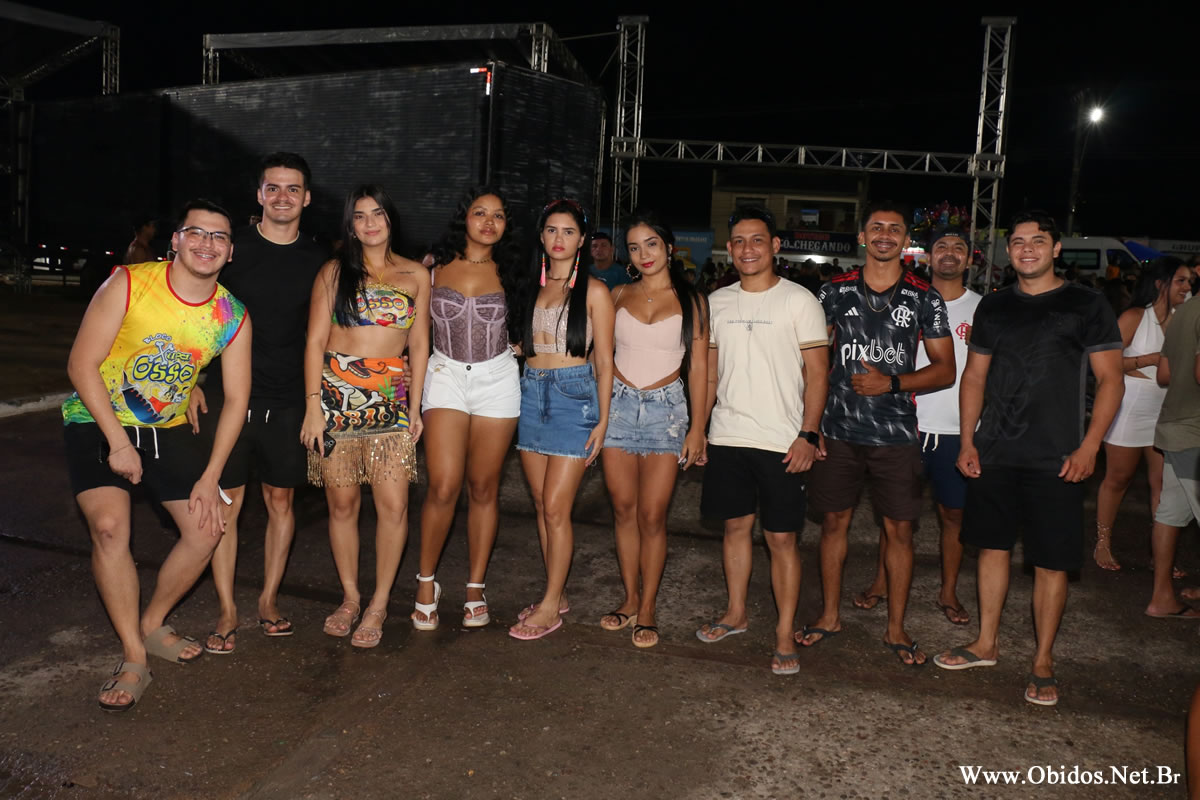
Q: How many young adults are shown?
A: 10